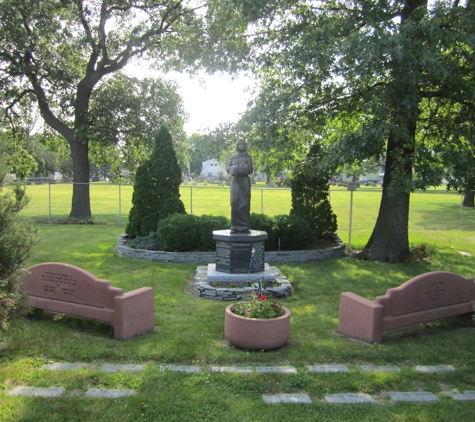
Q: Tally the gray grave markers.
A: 14